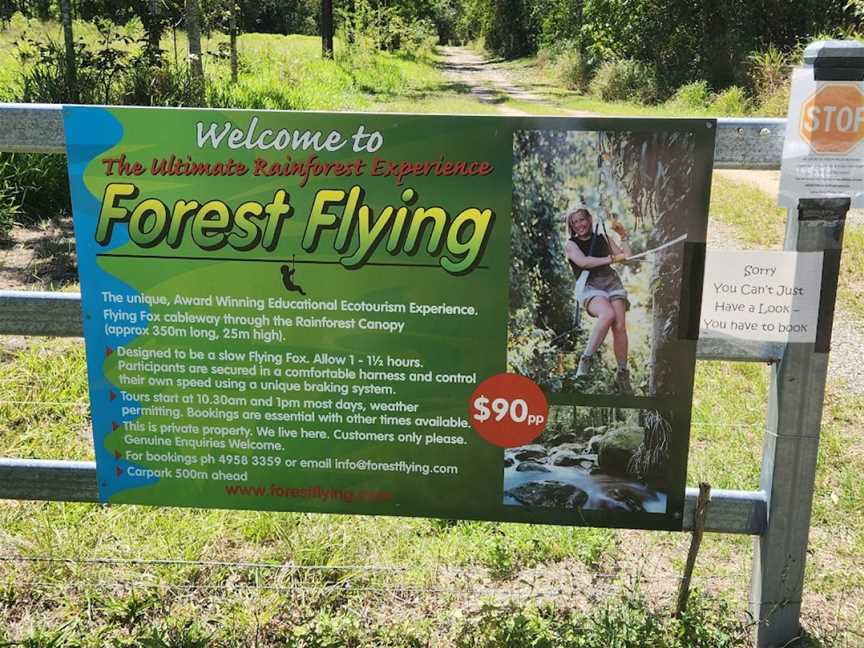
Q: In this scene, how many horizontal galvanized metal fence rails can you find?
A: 3